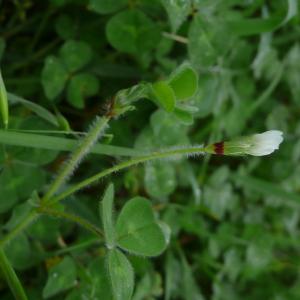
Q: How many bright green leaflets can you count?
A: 3